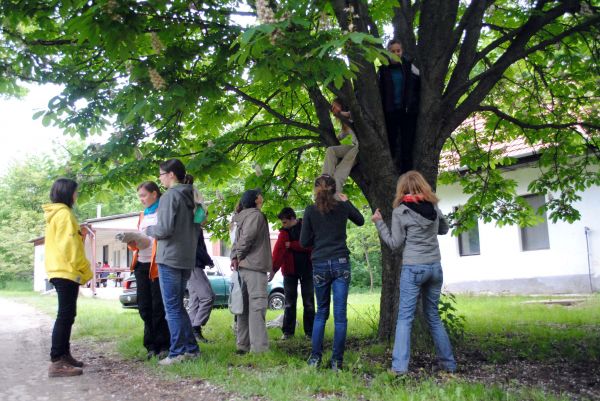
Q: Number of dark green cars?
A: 1